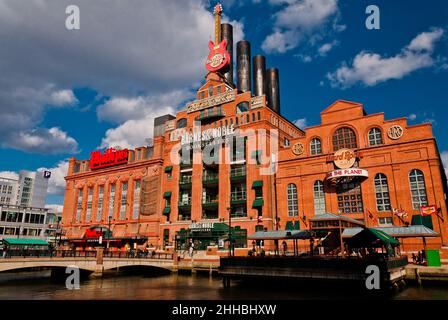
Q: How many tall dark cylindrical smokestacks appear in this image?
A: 4